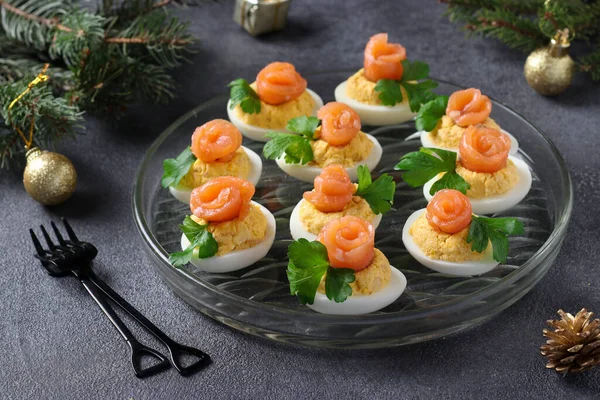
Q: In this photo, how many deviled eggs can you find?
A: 10